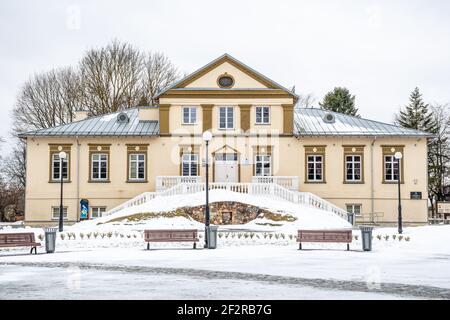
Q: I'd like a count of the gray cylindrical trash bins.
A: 3